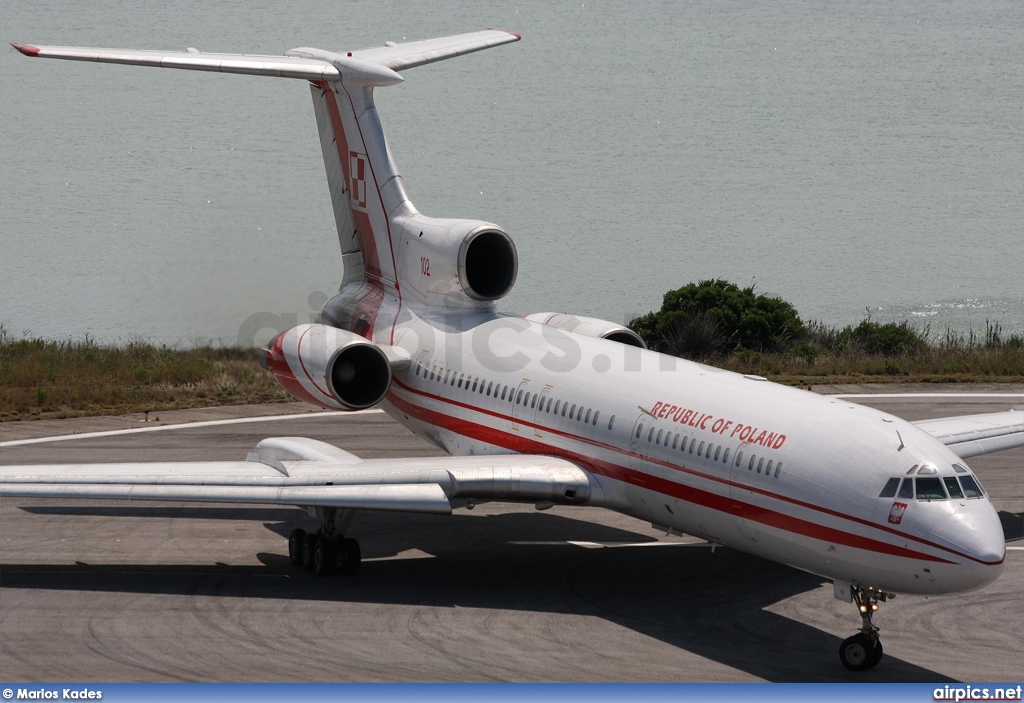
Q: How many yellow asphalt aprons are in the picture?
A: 0